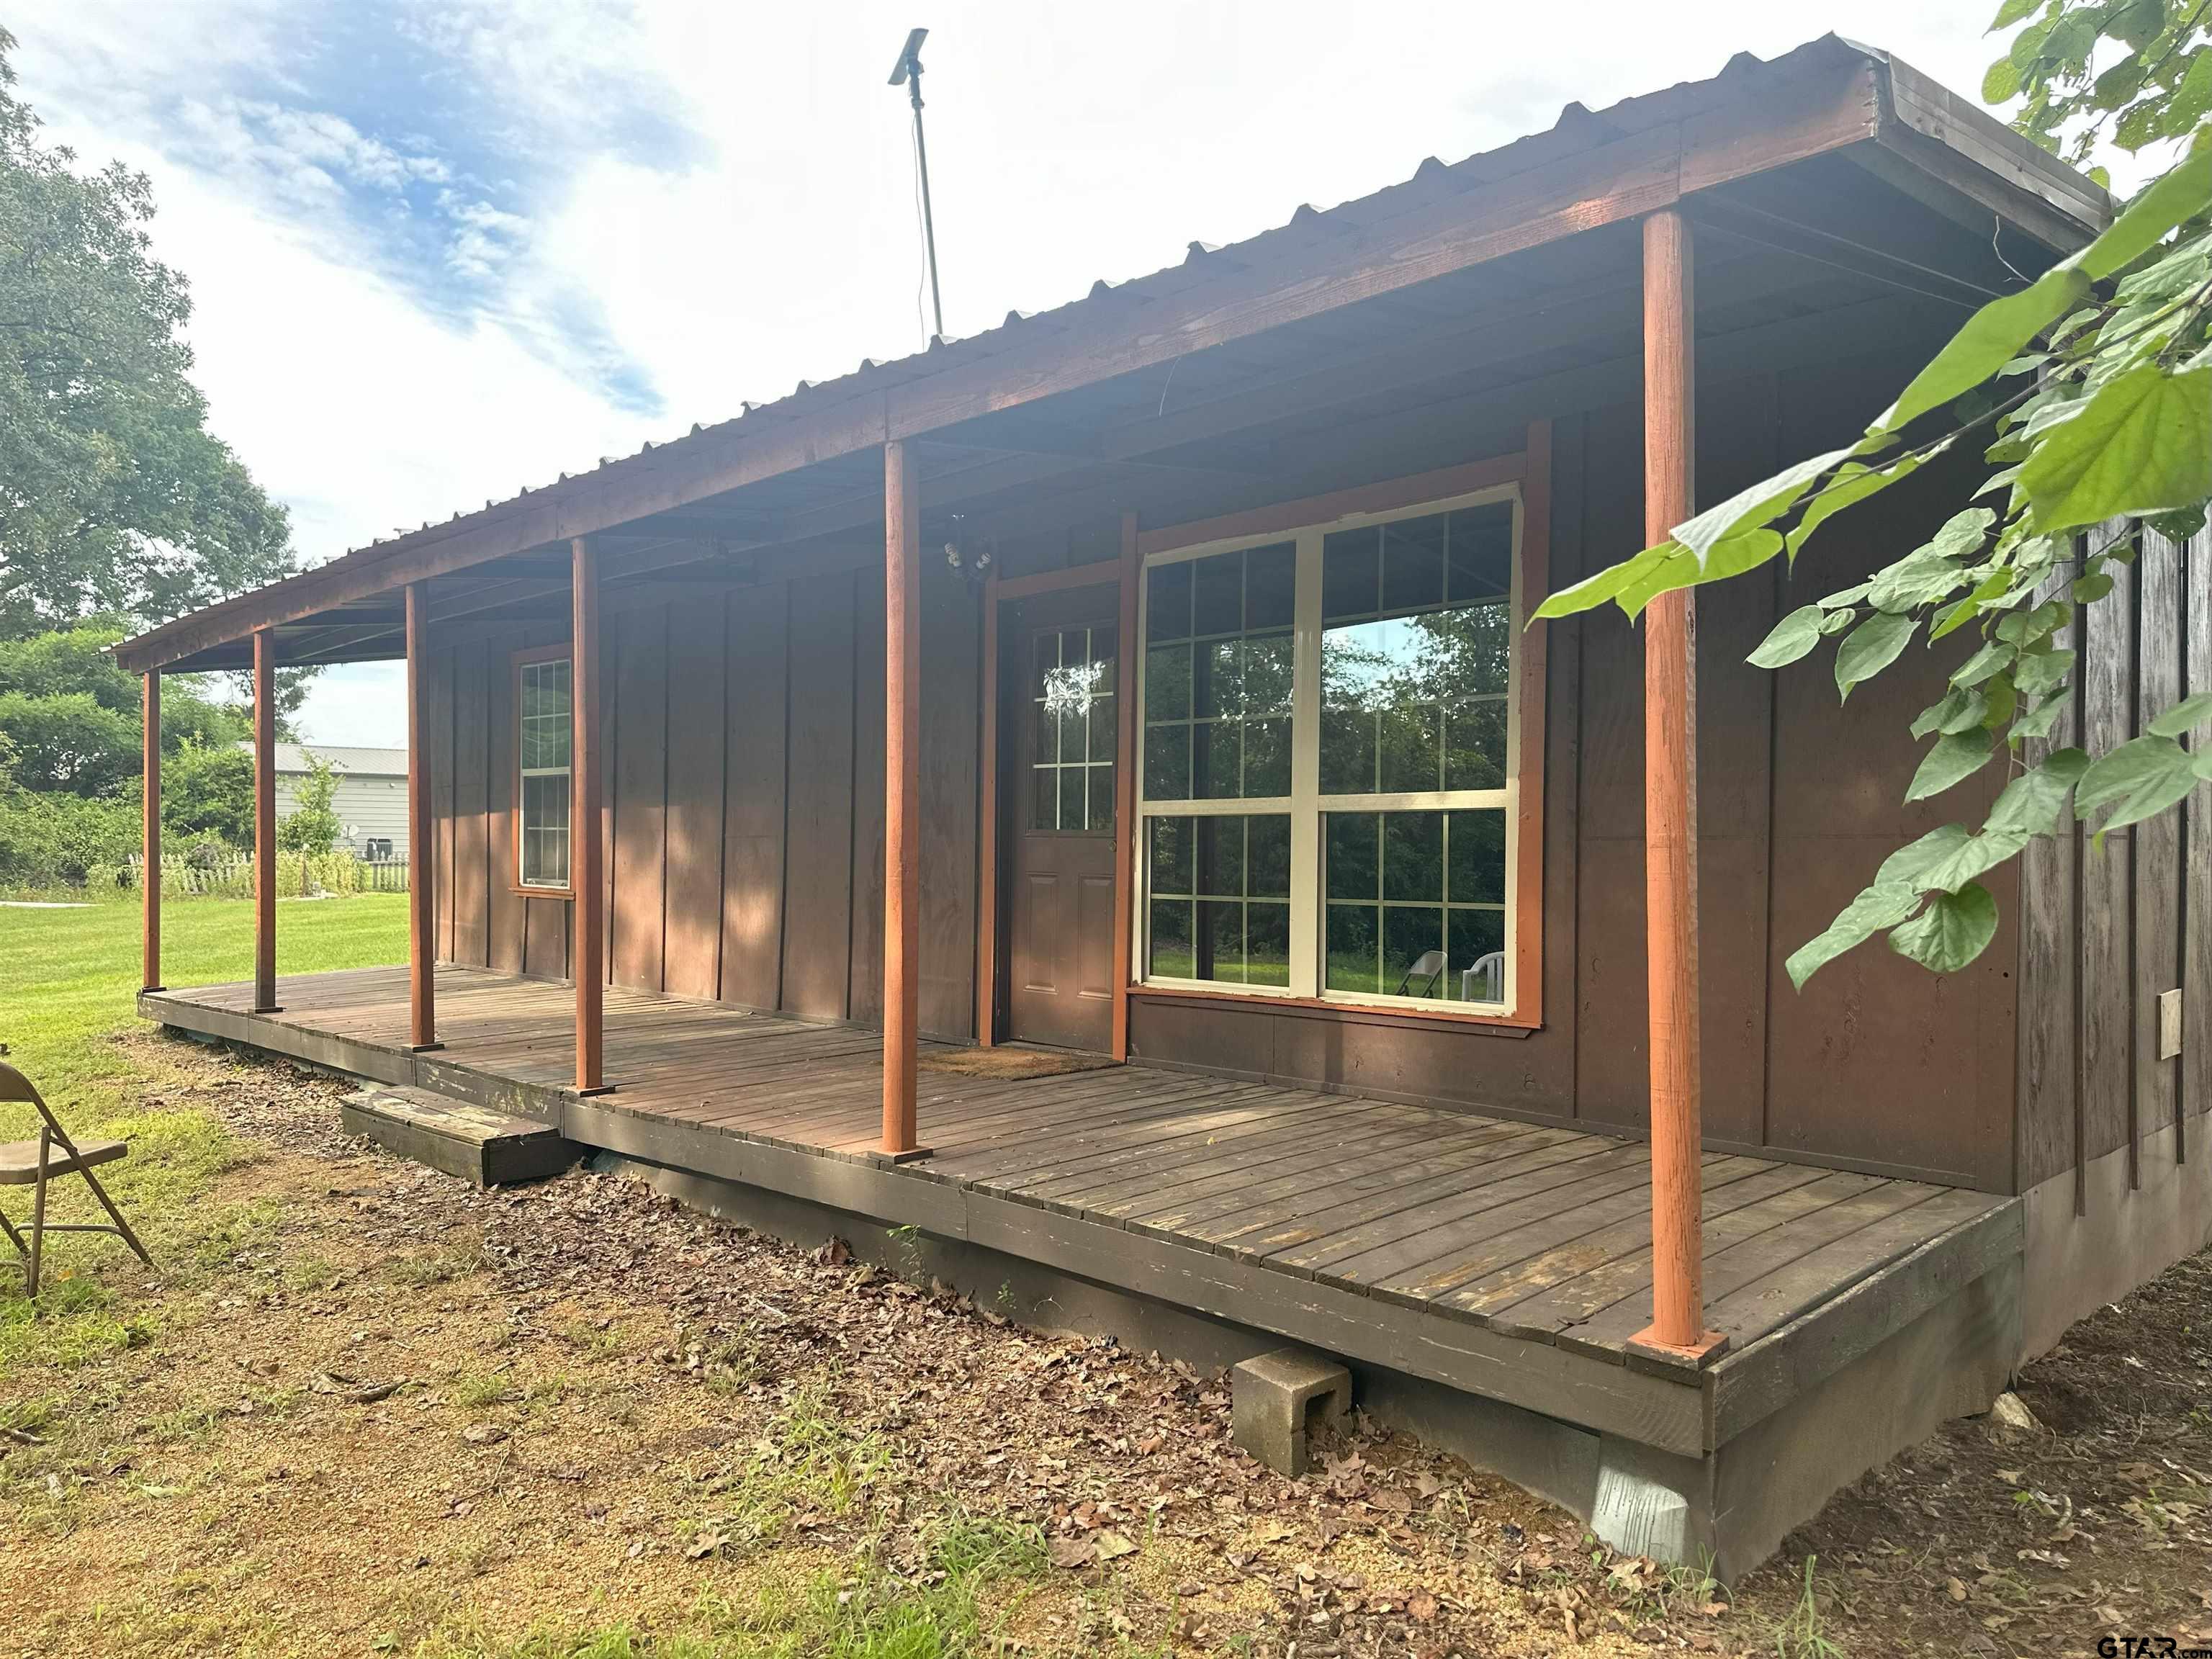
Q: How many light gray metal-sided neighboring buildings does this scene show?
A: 1